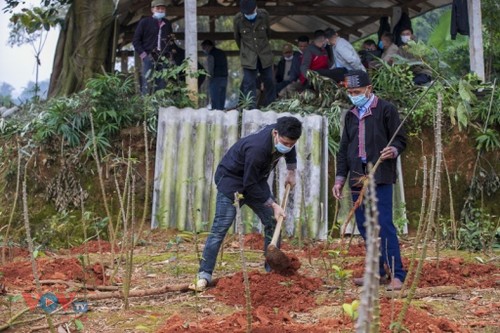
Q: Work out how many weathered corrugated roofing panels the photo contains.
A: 3